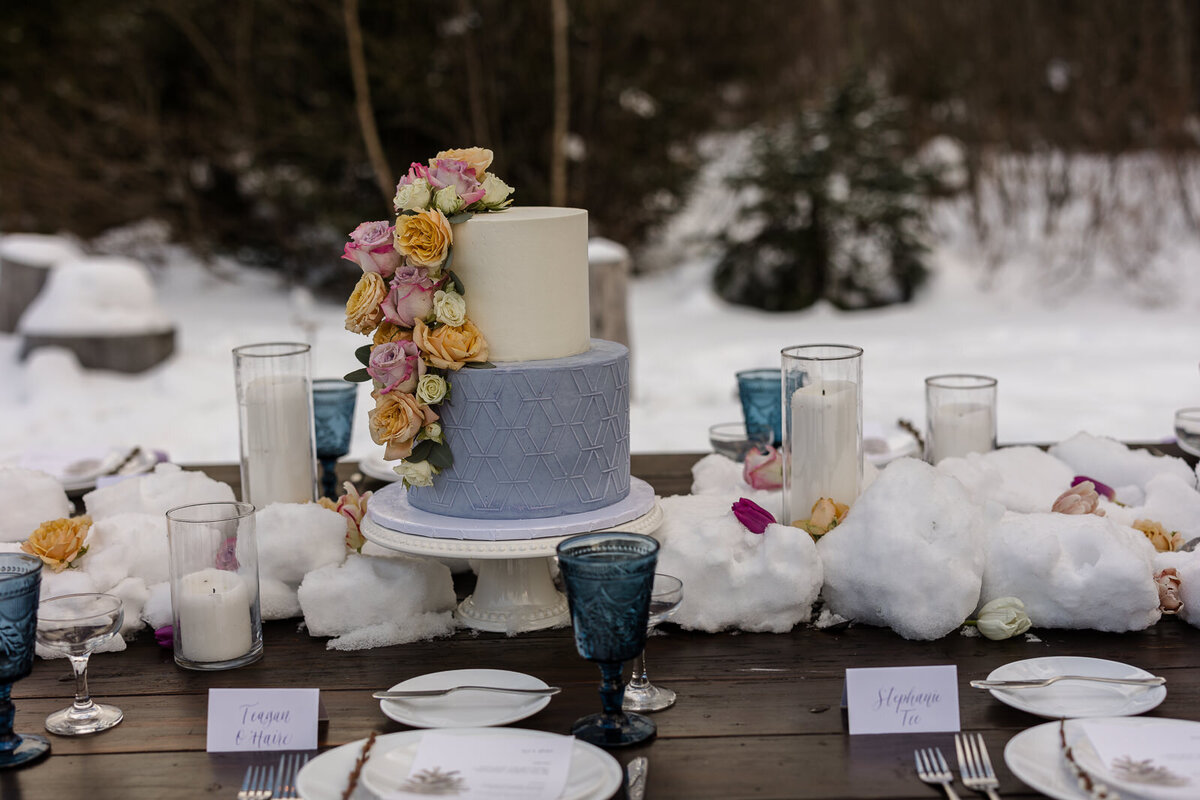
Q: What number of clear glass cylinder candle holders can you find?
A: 4